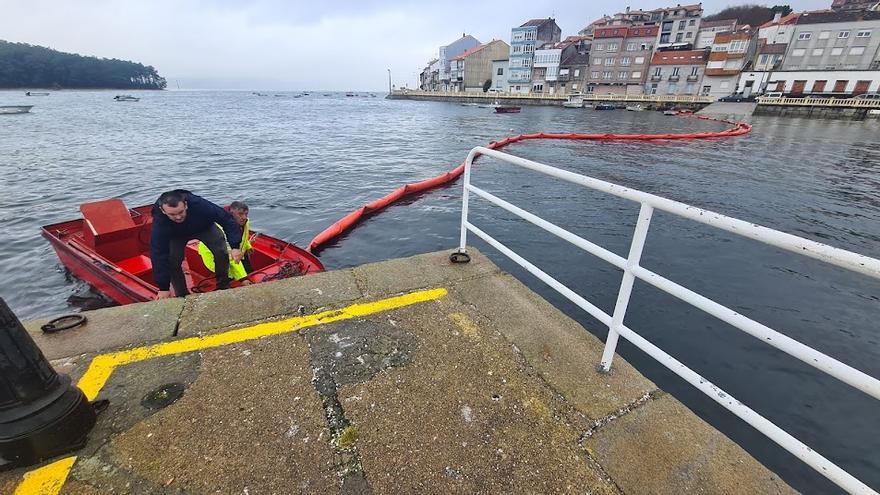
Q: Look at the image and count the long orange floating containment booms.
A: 1